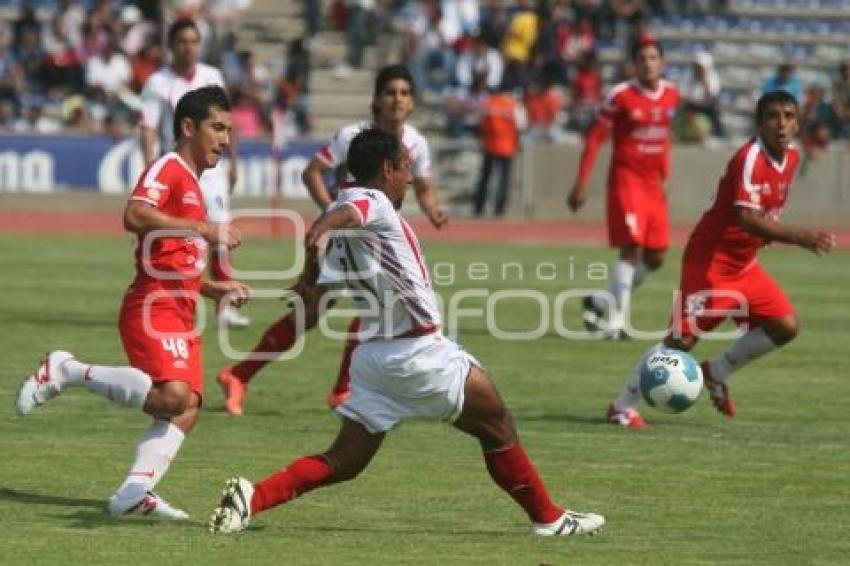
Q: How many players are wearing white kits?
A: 3